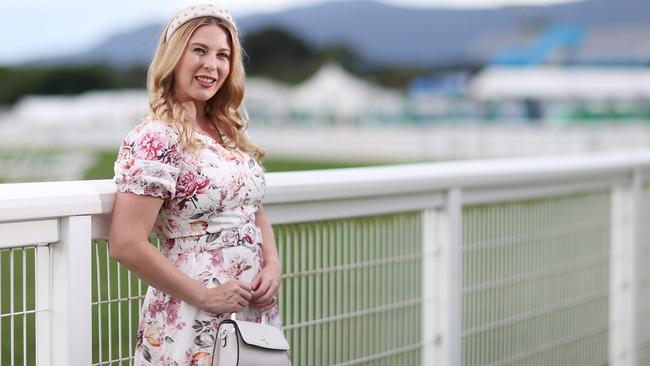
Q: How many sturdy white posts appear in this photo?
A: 3